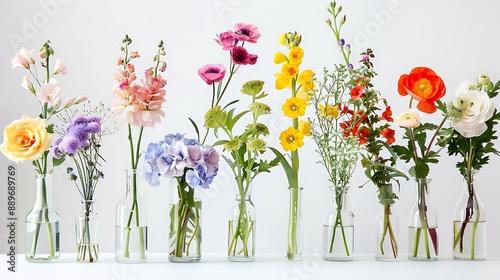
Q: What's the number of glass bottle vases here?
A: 10